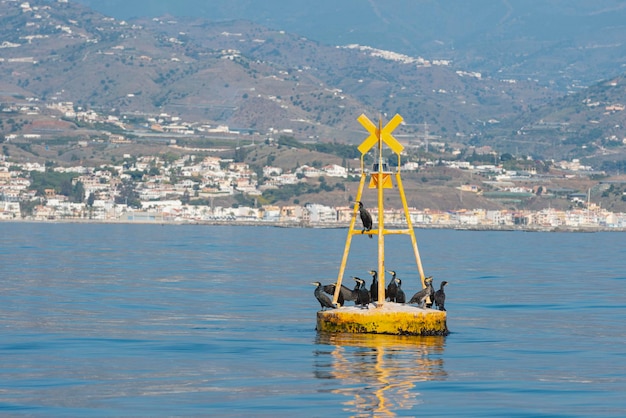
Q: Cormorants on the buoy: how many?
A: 11